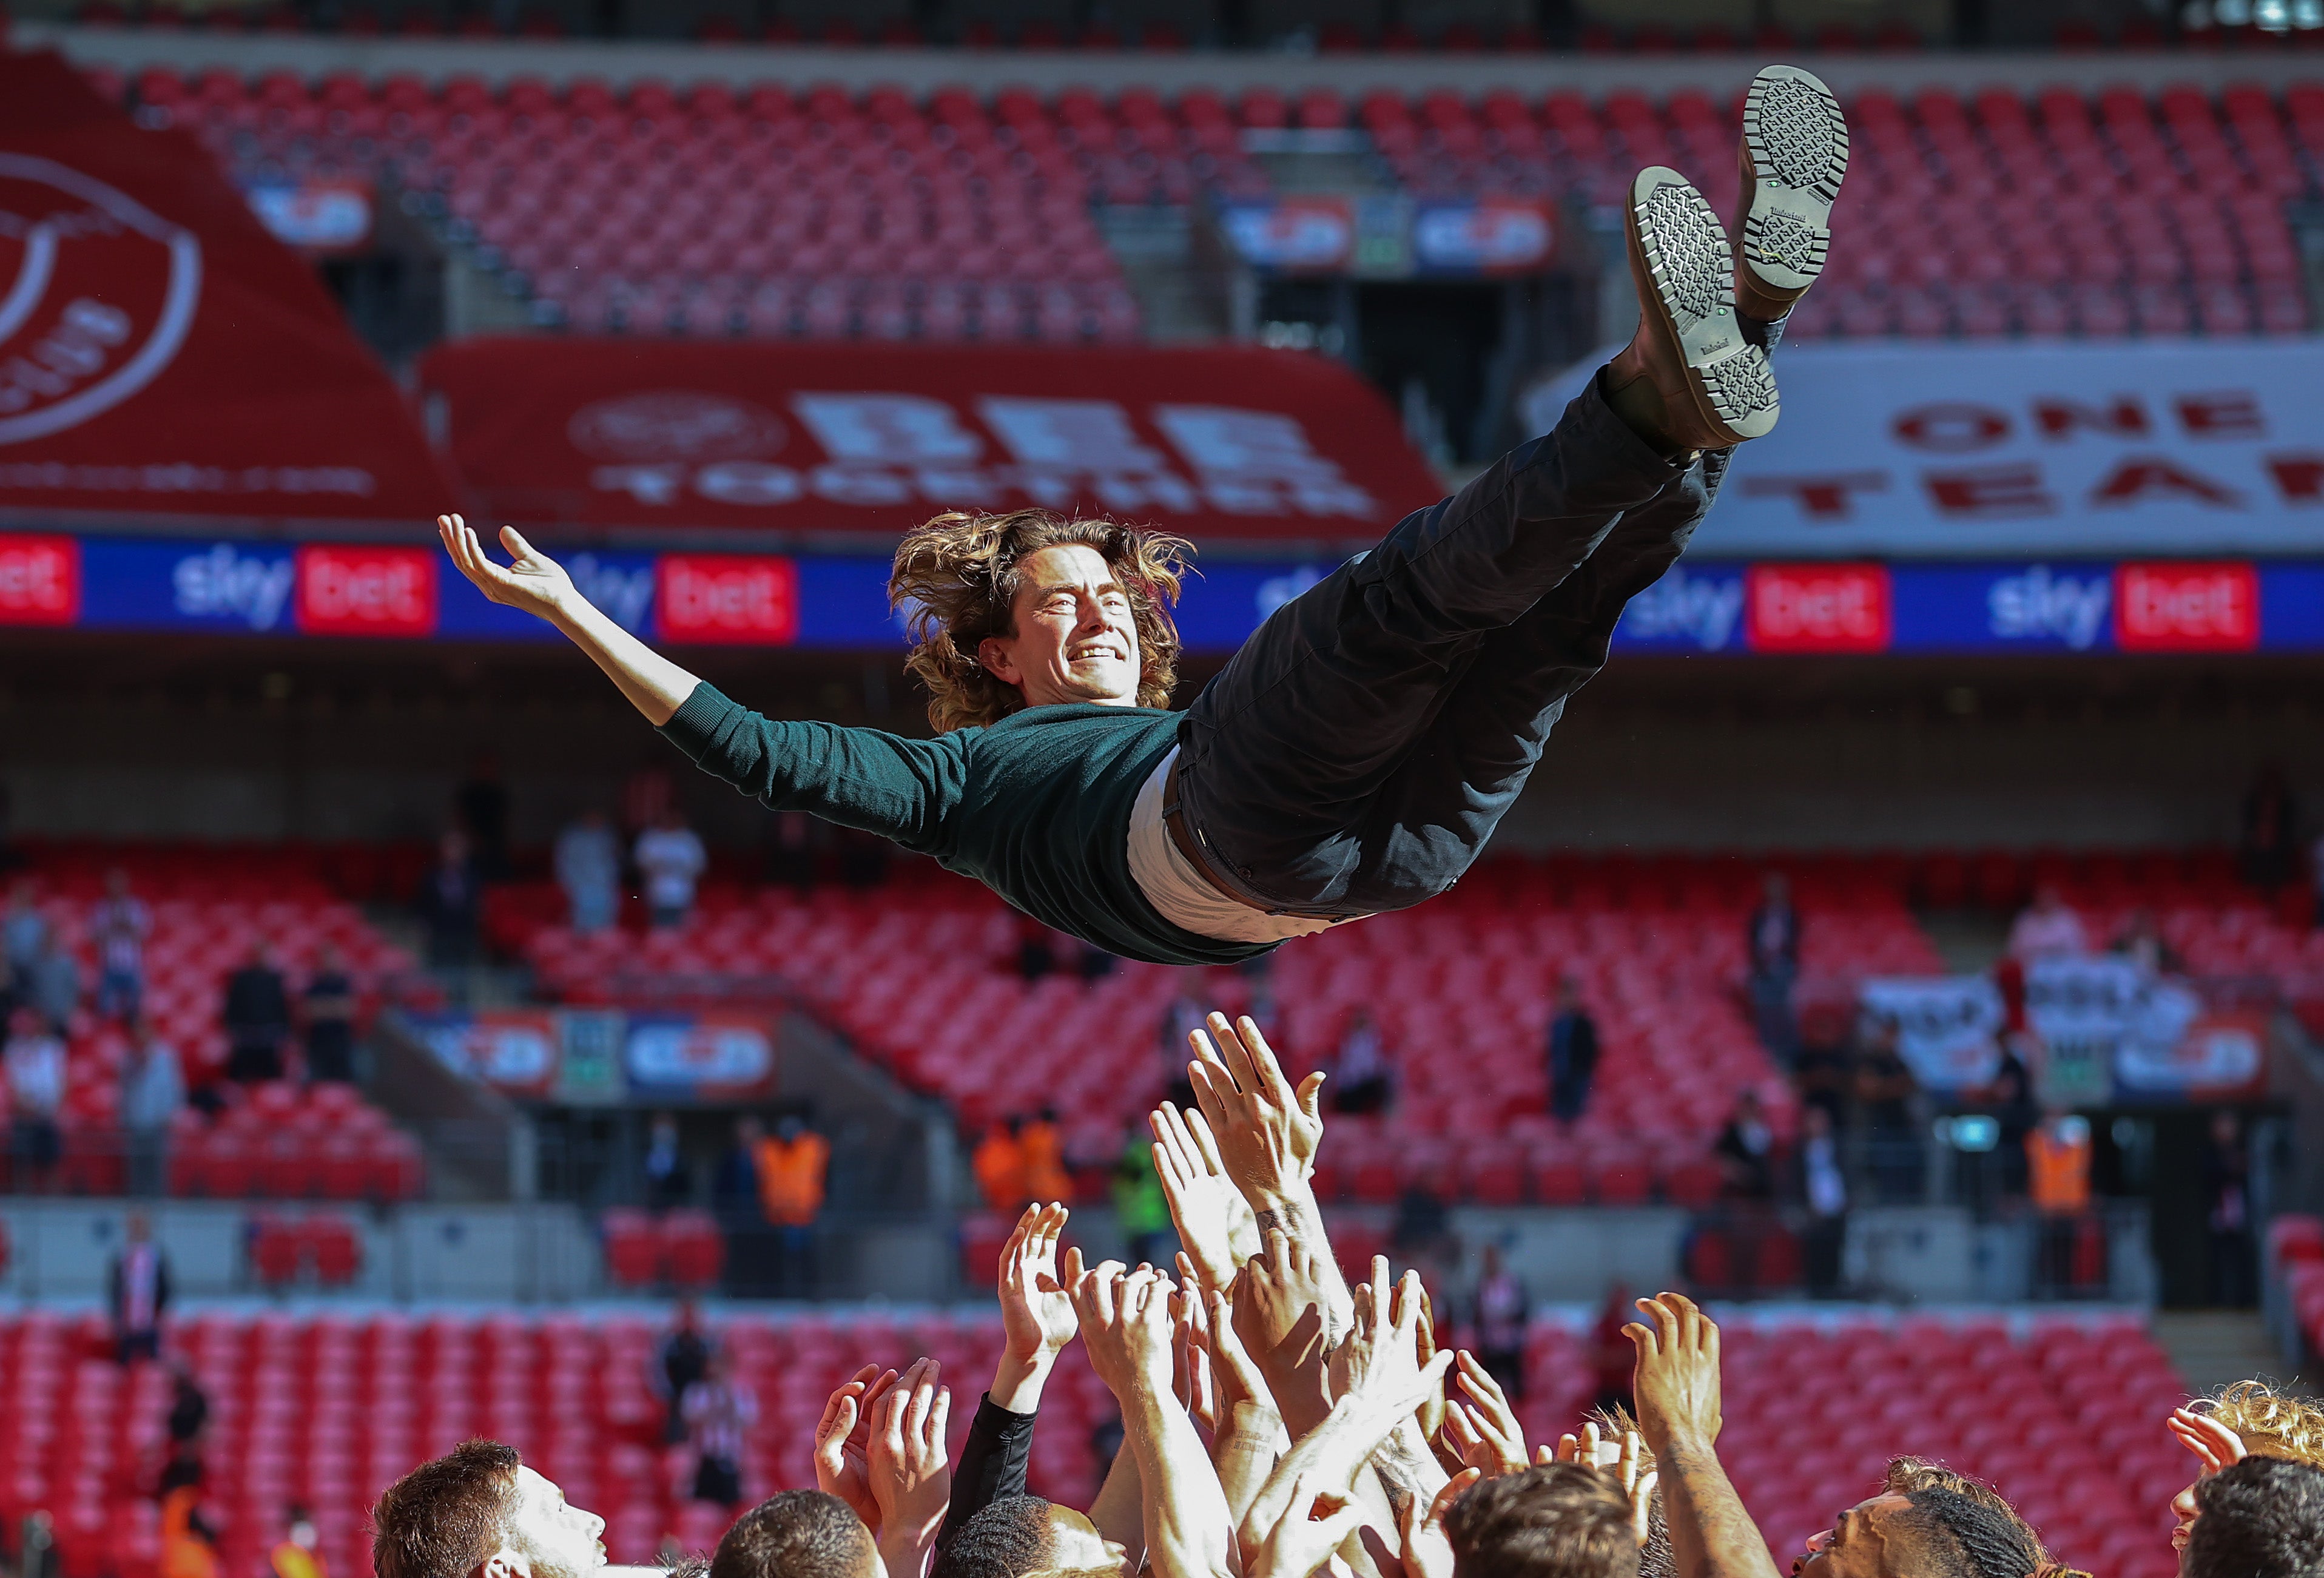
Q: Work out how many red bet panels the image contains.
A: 5